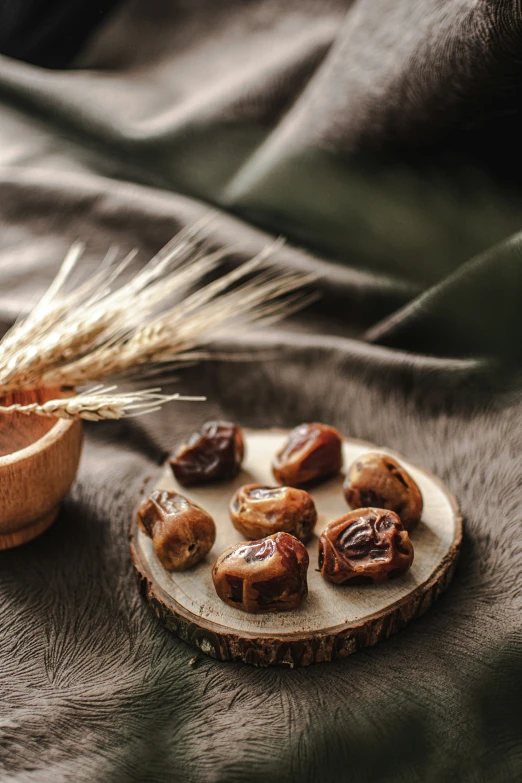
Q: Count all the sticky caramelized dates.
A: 7